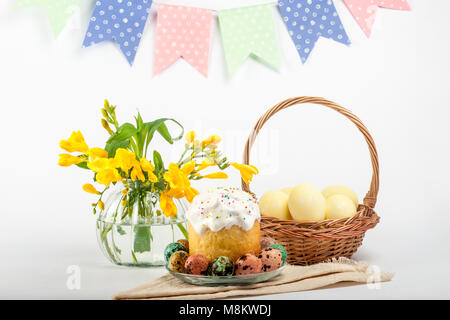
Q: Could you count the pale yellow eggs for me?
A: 5